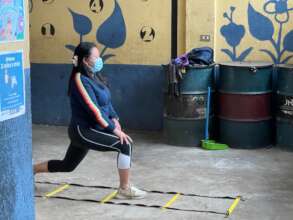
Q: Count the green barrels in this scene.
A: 3